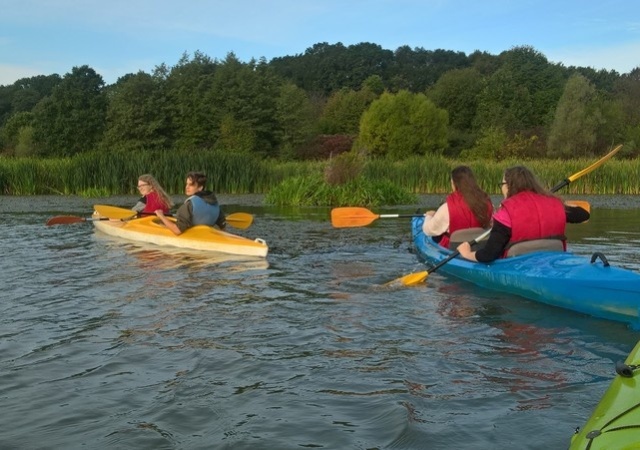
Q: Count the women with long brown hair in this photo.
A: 2